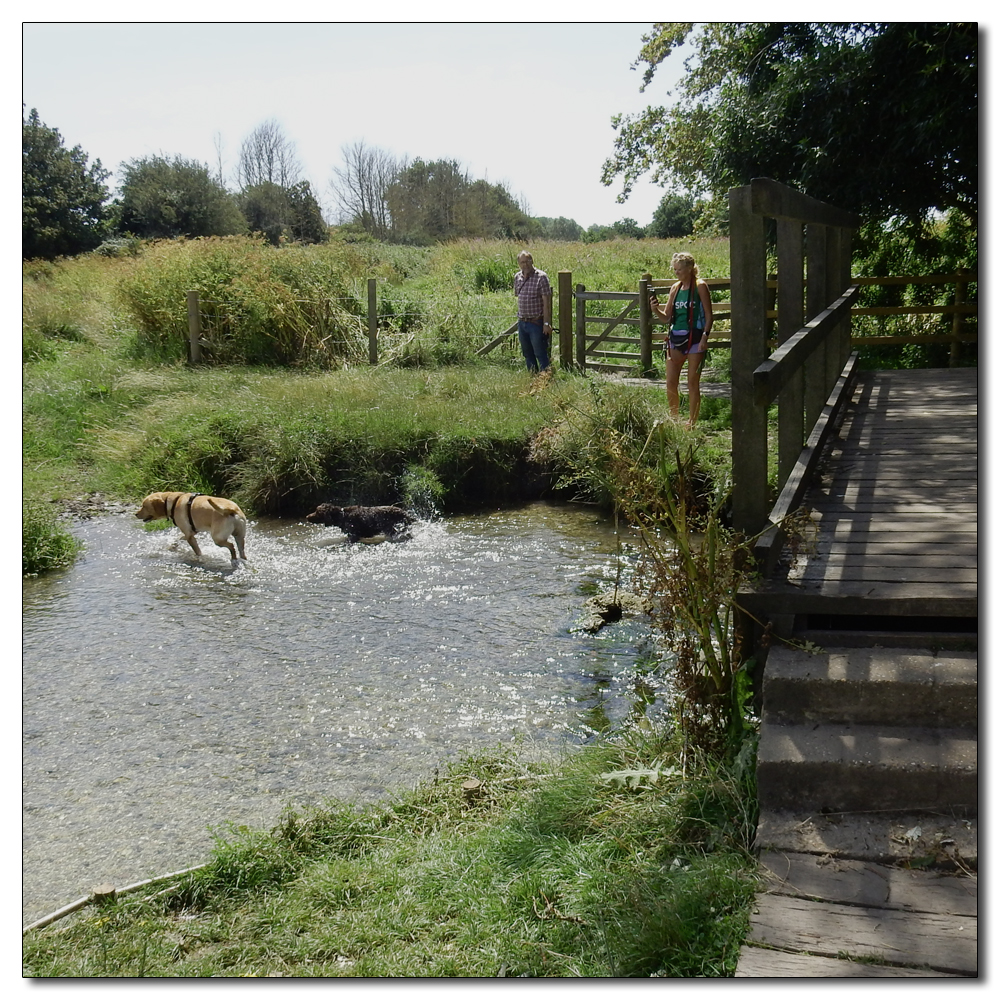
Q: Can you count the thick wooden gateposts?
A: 2